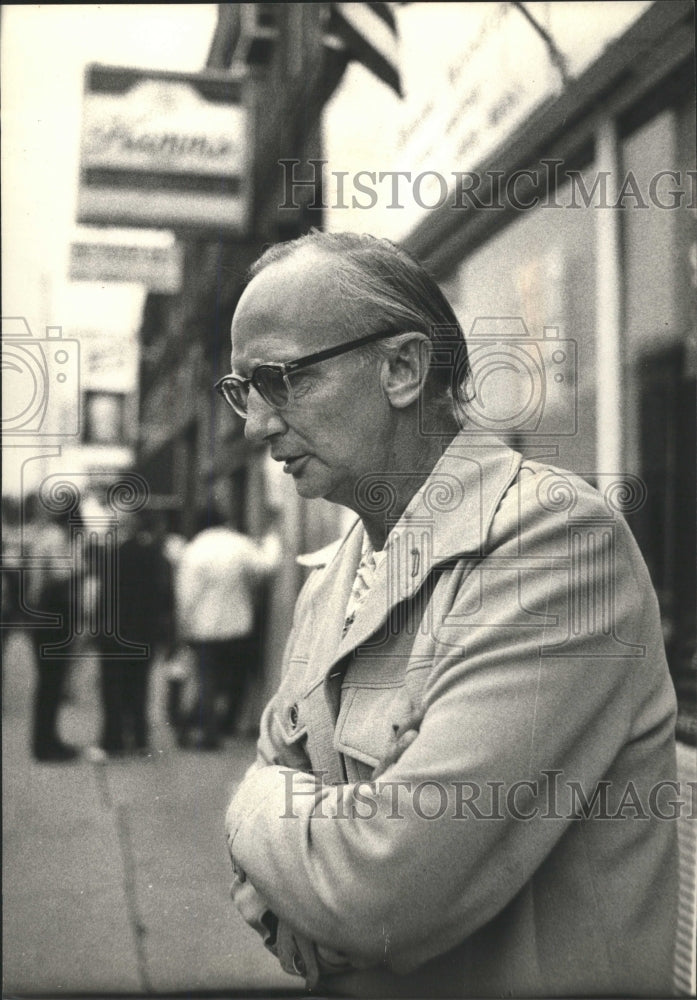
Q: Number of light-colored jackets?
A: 2